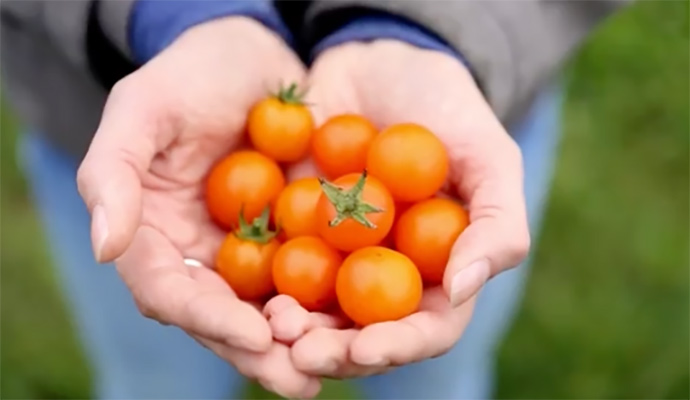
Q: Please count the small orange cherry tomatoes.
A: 10